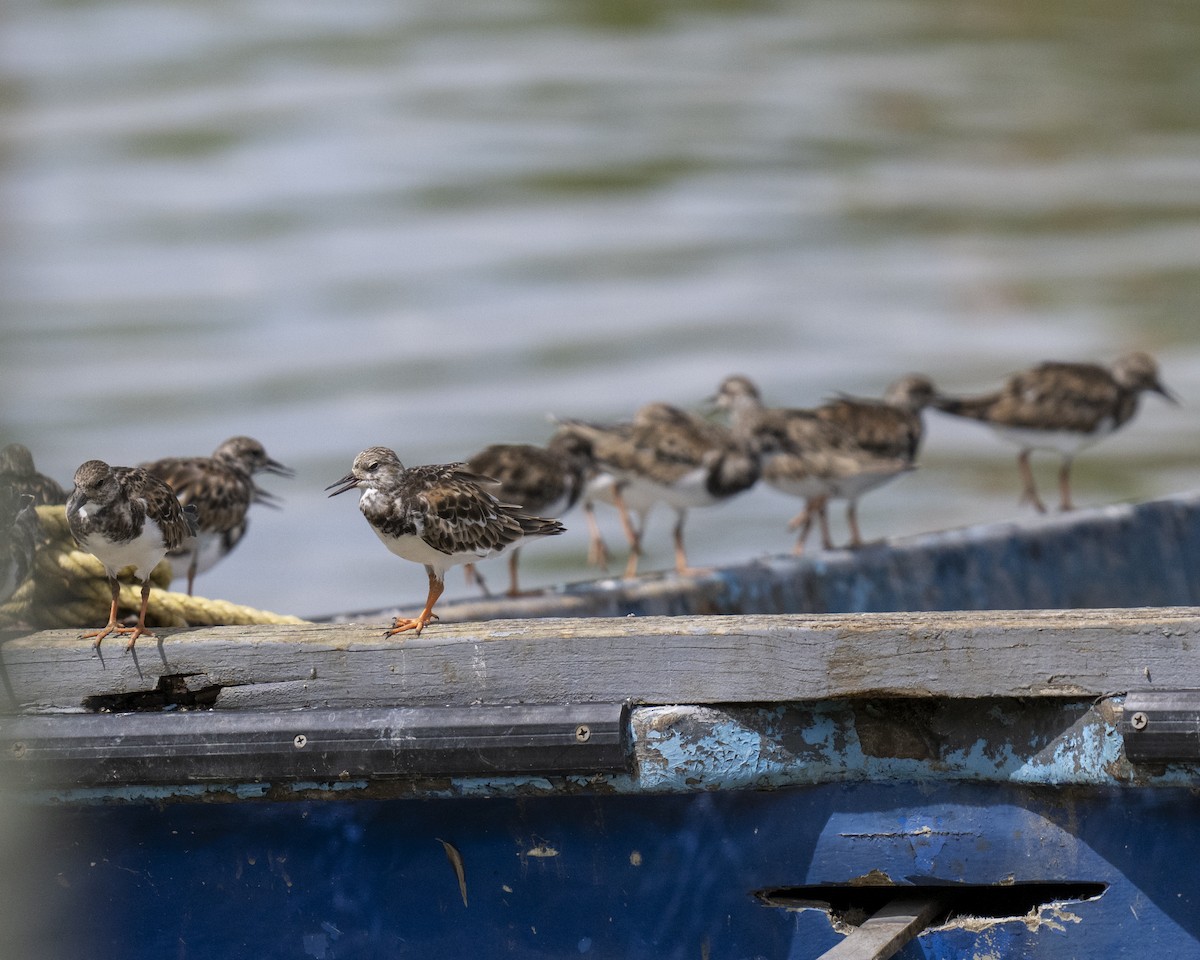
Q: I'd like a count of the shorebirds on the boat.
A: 12